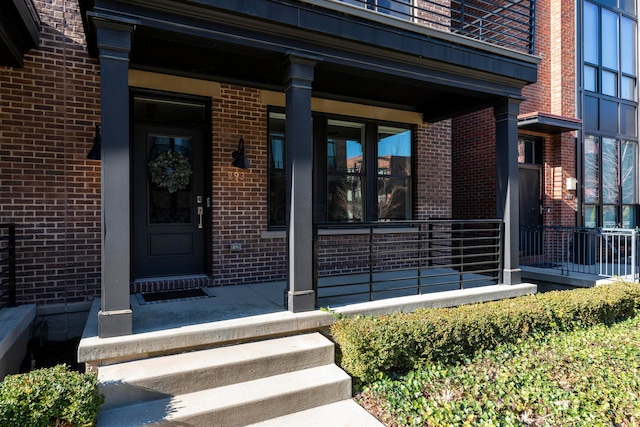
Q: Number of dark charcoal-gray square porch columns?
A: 3